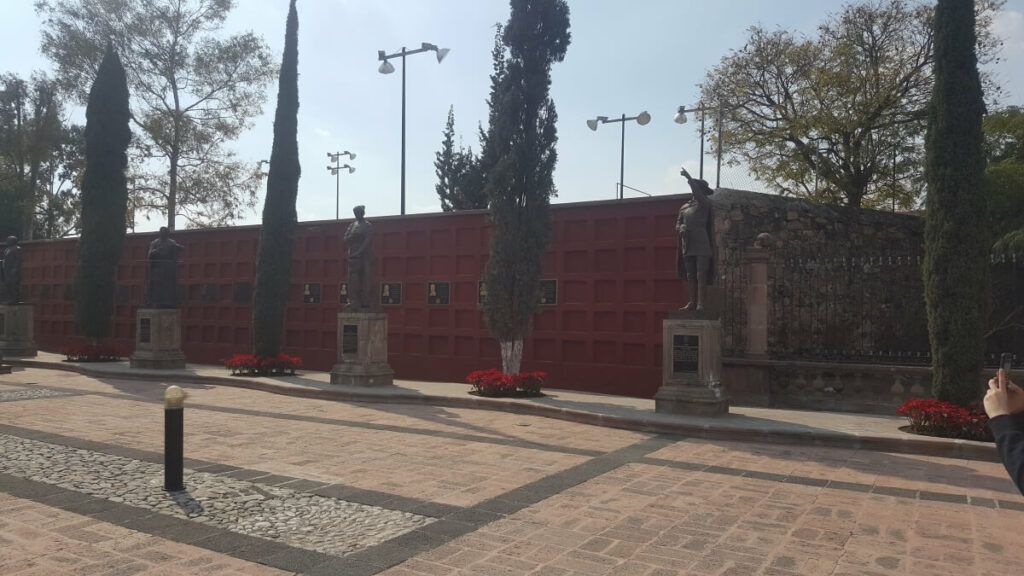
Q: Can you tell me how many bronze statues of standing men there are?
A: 4